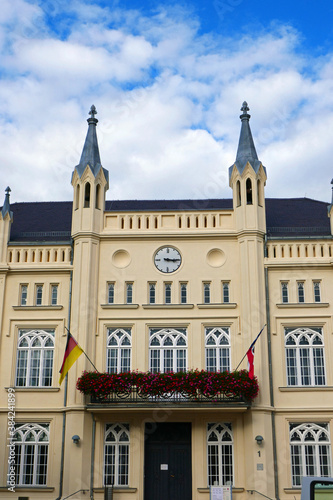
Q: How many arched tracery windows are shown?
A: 9